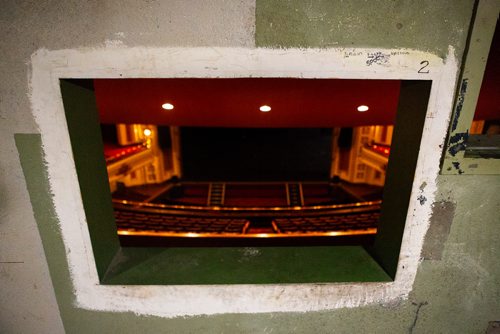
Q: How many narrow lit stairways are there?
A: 2